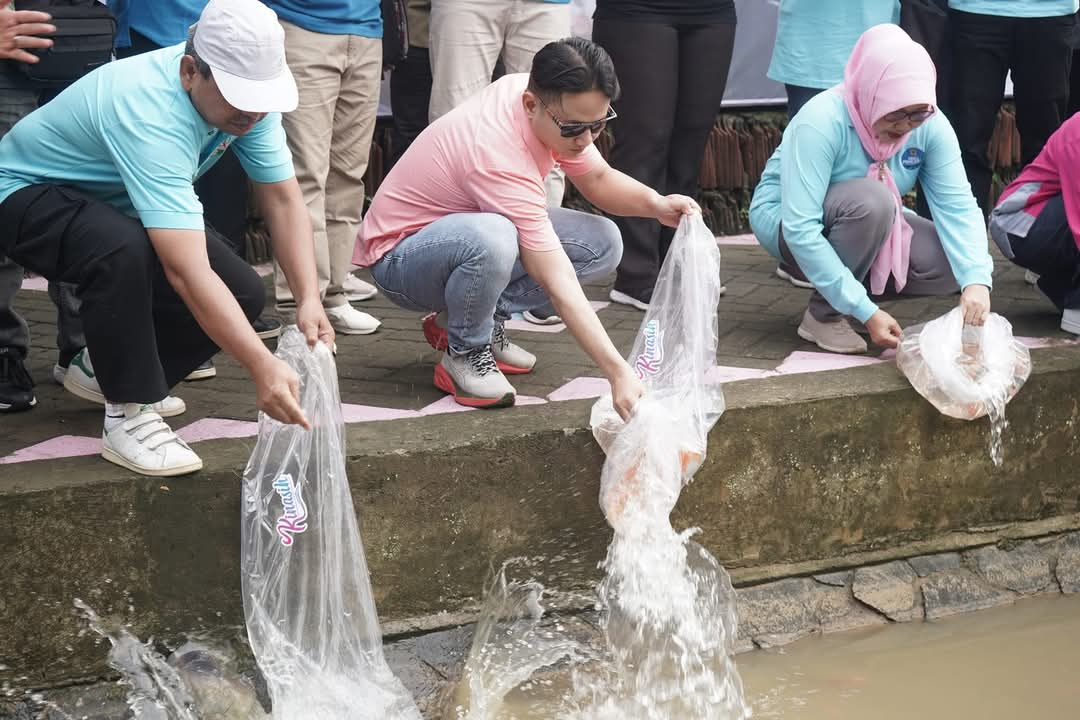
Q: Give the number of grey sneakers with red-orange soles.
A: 2